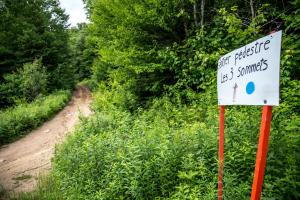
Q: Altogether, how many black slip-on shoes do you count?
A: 0